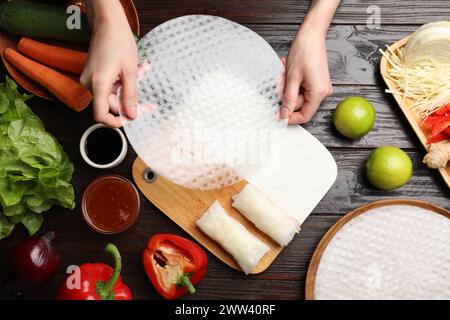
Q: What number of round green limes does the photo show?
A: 2